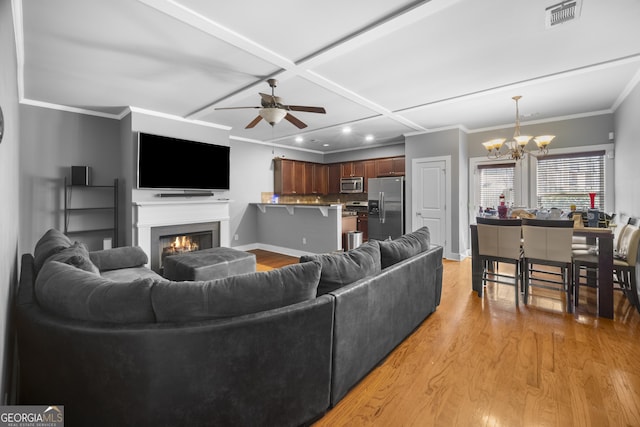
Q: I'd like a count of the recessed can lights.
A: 4